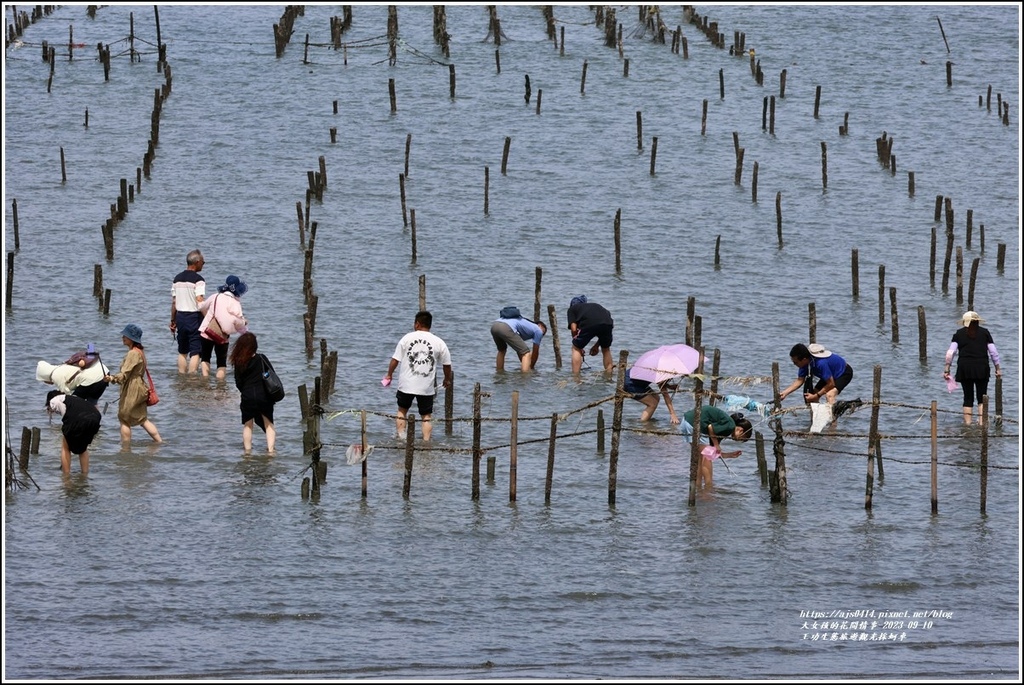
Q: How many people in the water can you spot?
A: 13